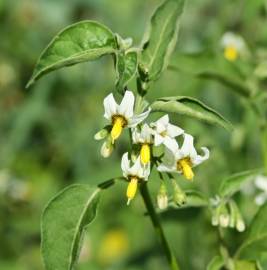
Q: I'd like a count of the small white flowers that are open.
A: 5